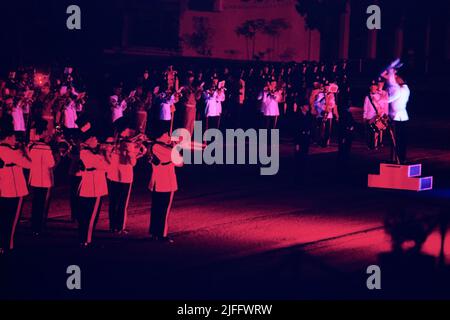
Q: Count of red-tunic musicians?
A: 5